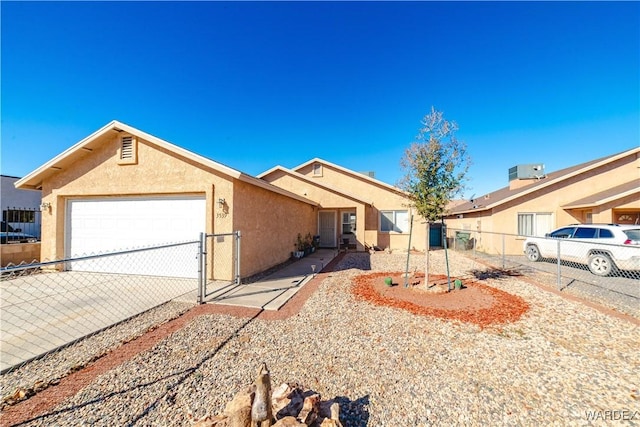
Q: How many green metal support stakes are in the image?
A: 2